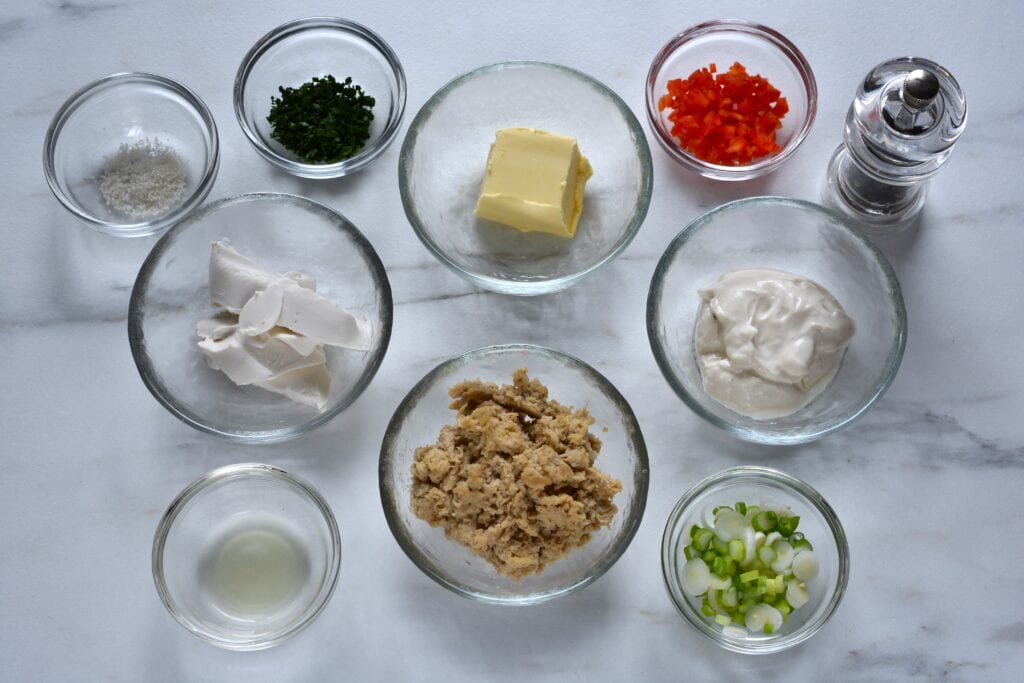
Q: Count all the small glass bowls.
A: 5